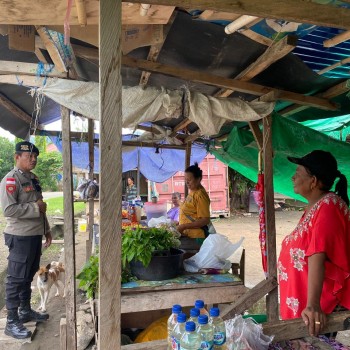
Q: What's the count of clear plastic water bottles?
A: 7